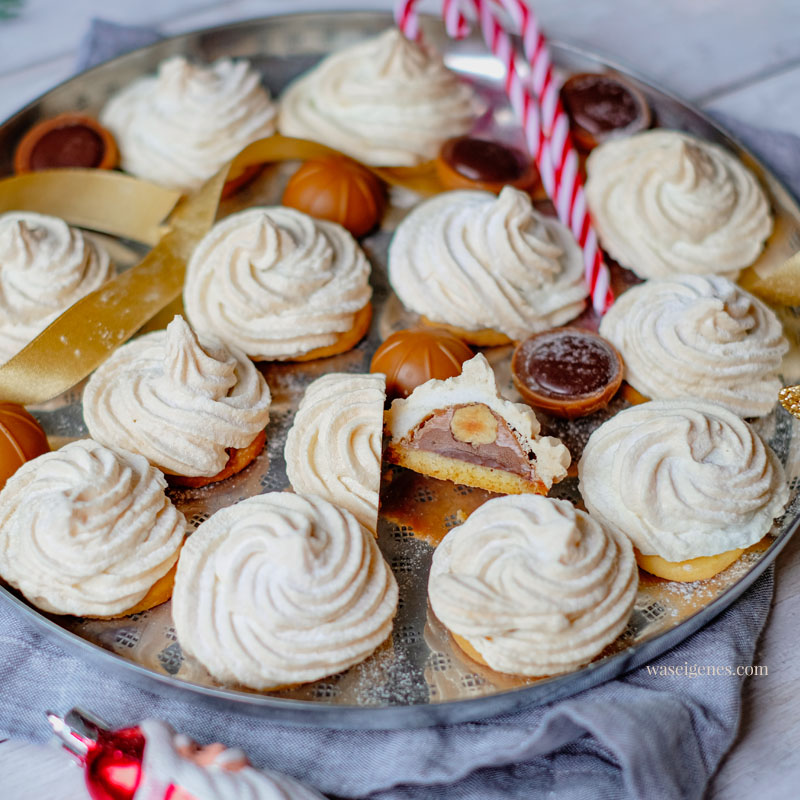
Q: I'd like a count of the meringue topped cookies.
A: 13